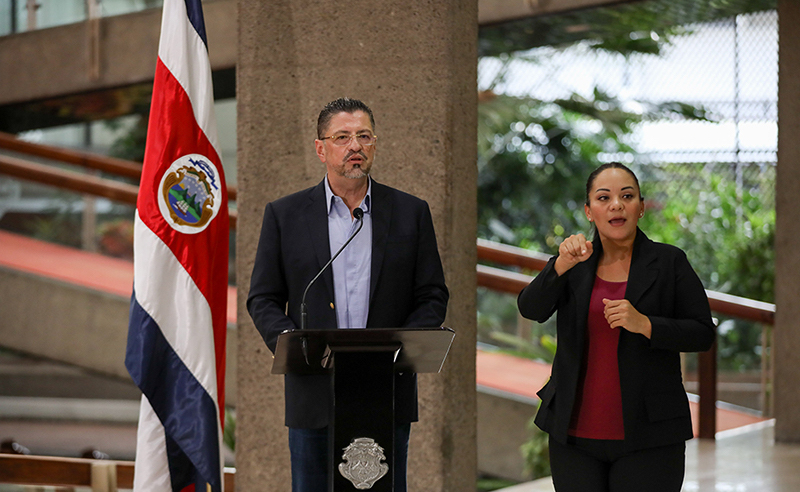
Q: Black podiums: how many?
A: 1